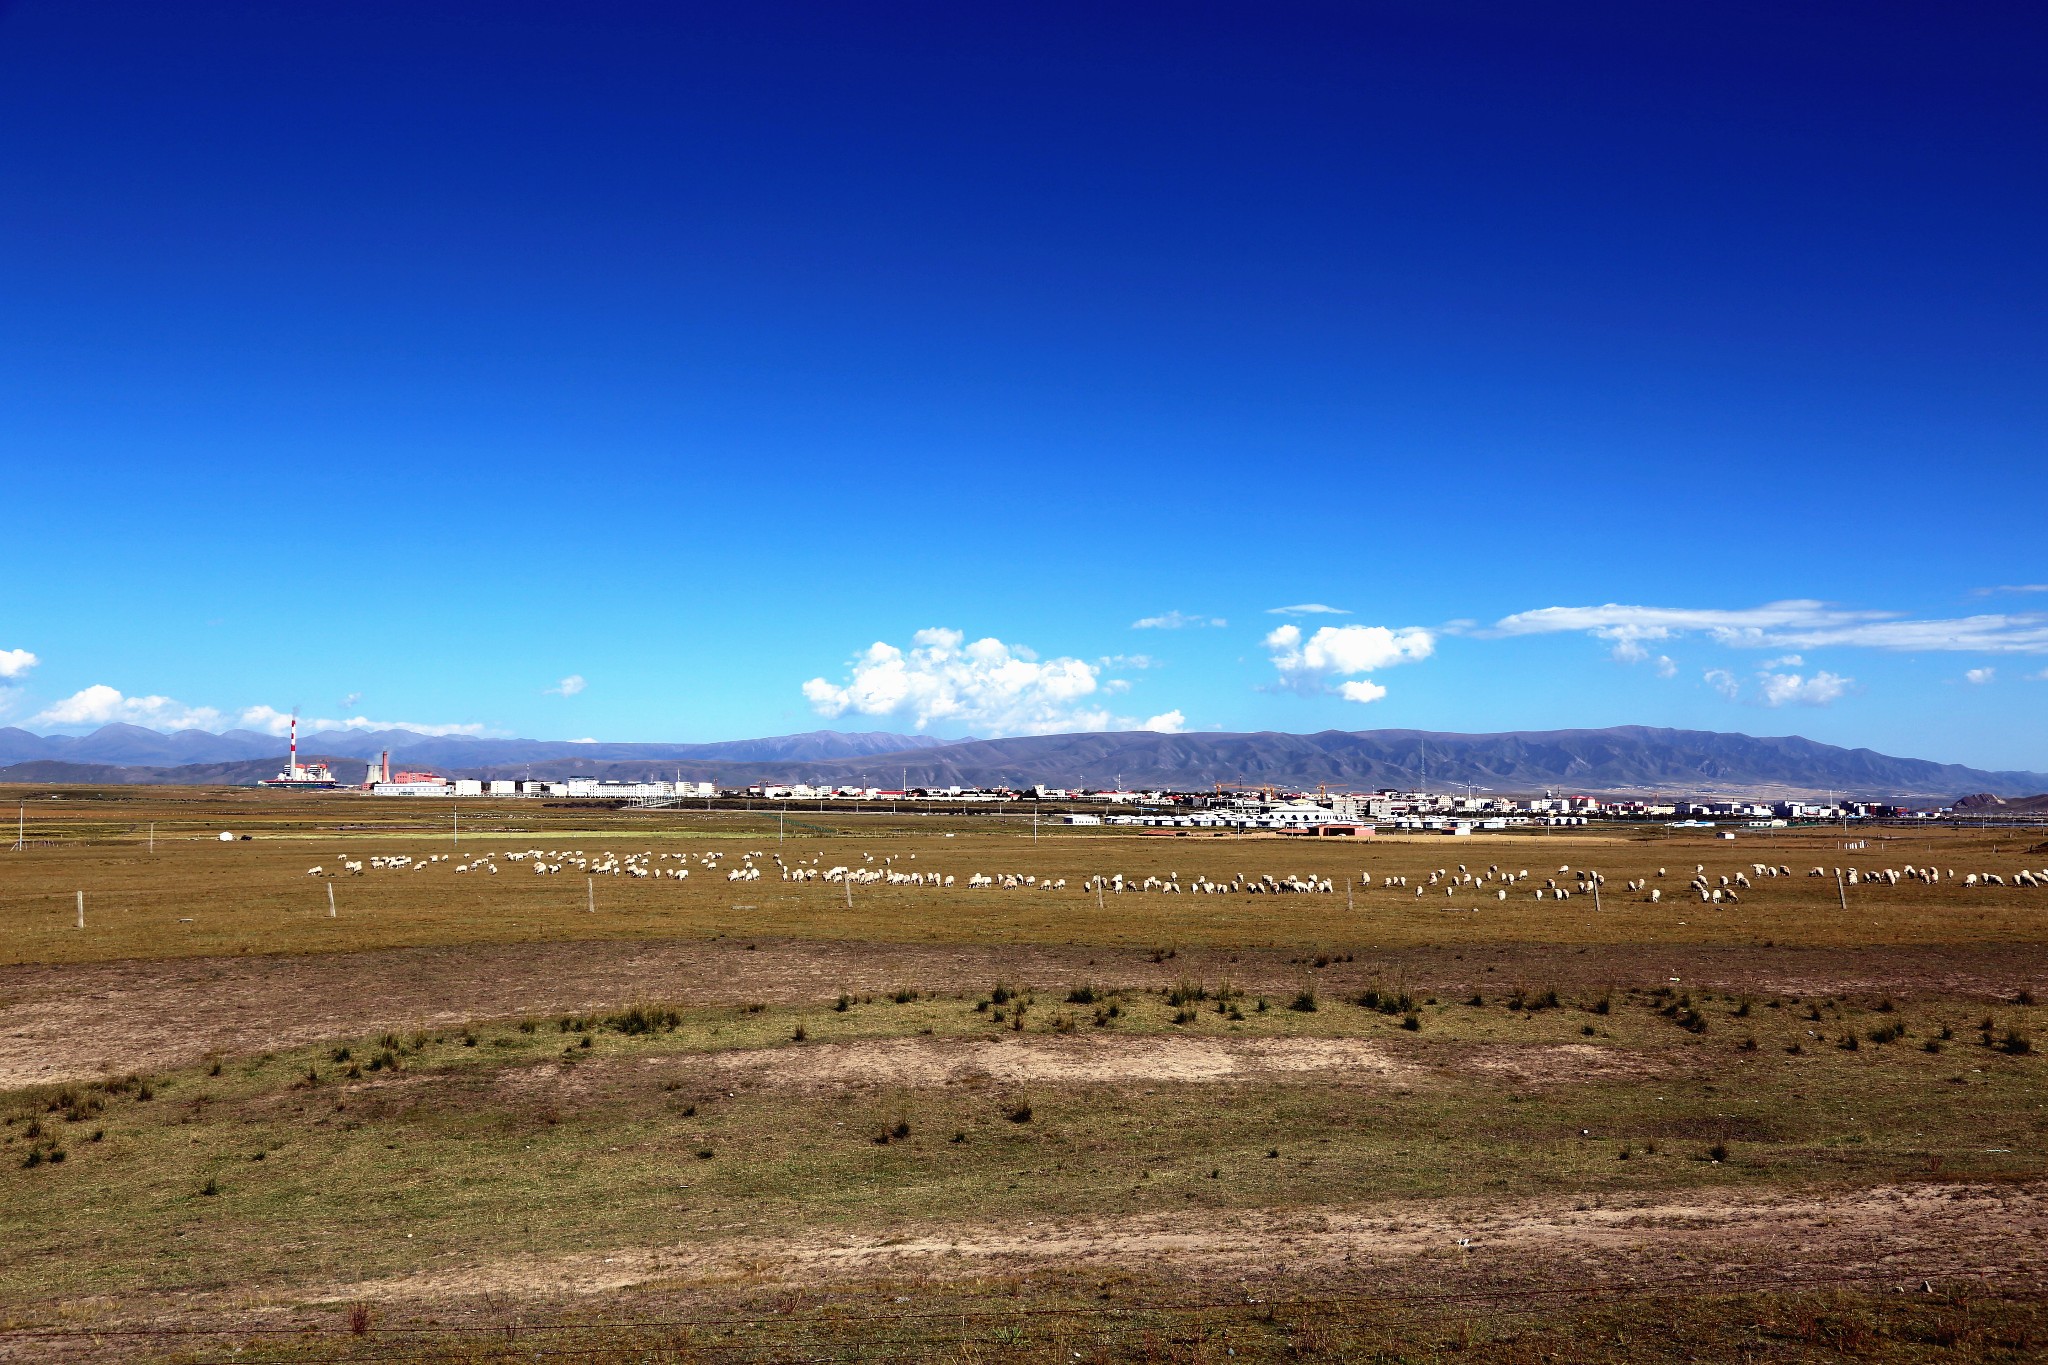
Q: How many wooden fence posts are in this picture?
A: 8